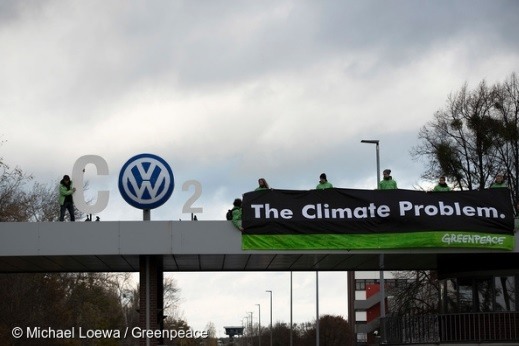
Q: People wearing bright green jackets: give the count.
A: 7